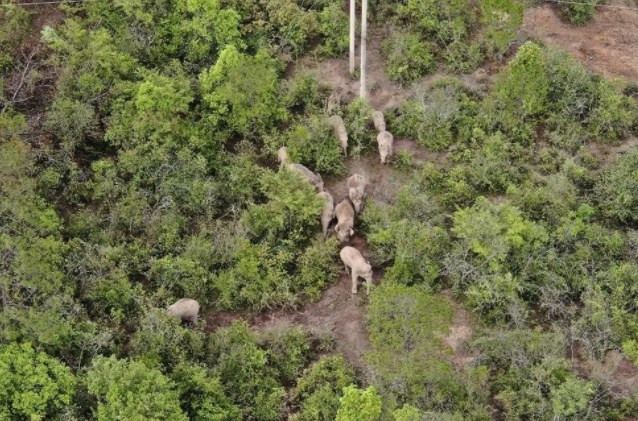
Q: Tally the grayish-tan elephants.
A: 10